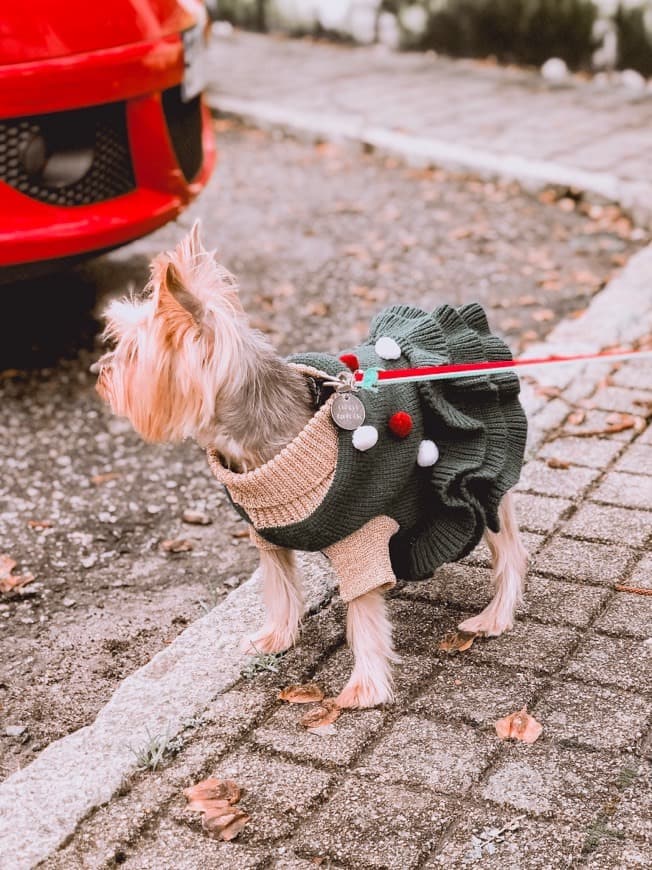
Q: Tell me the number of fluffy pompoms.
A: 5